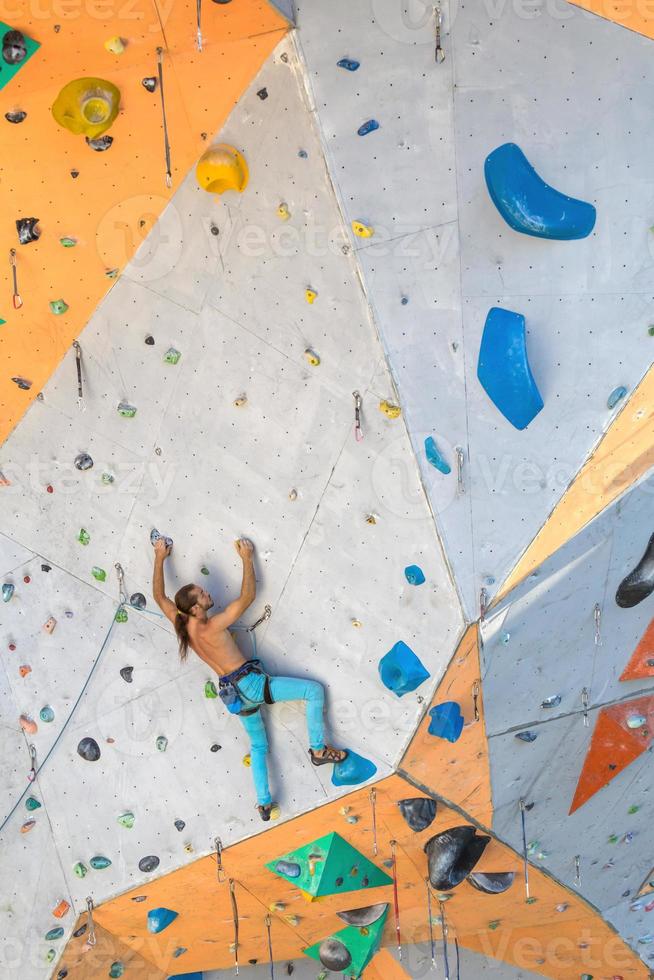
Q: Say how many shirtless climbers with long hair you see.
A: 1